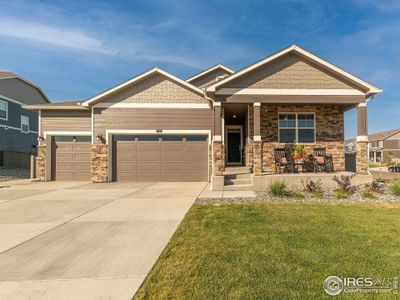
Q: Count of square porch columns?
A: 3